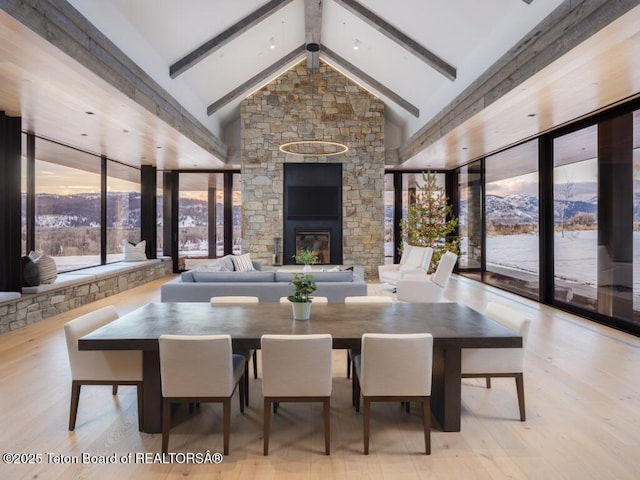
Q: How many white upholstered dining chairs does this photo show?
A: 8